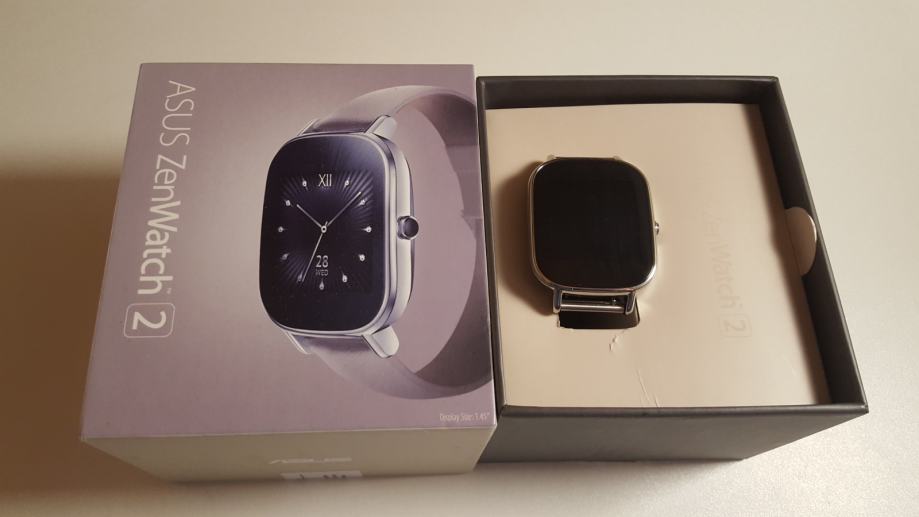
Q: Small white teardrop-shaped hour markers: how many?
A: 11